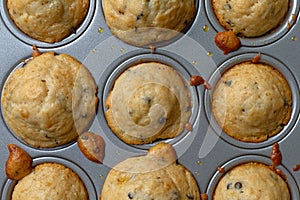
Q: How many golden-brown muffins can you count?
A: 9